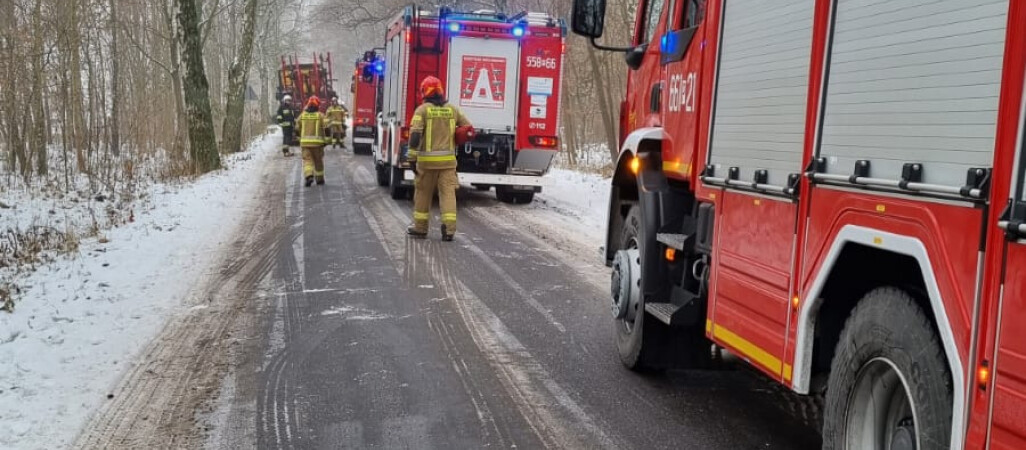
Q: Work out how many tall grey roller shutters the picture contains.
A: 2